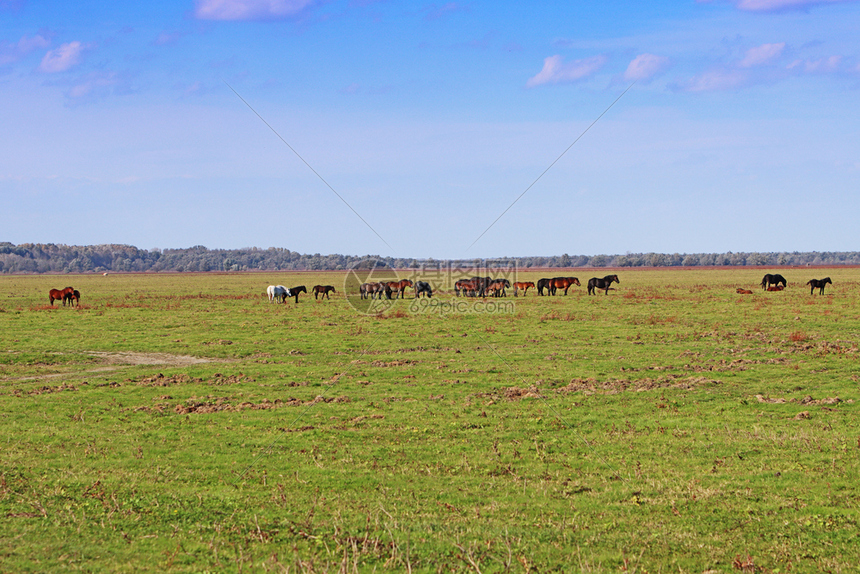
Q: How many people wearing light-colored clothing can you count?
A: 0